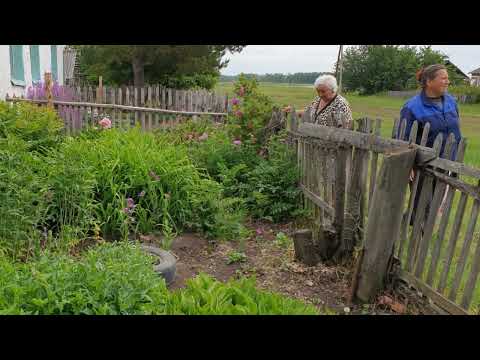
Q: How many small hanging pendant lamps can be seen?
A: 0